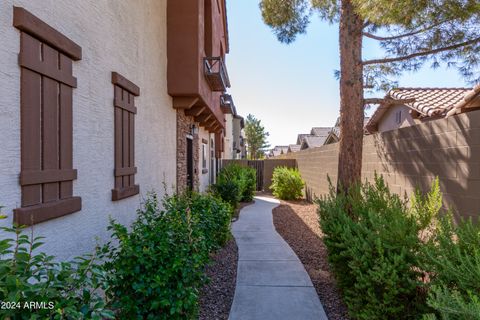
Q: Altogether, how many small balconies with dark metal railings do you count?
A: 2